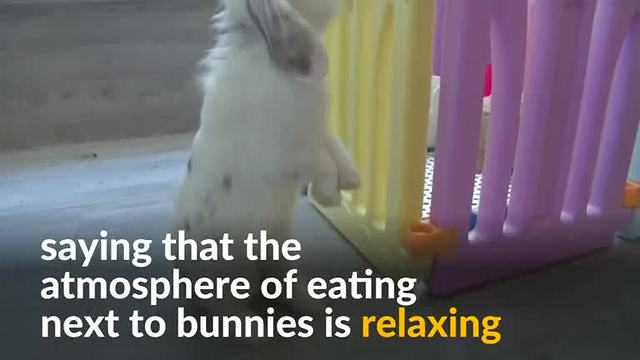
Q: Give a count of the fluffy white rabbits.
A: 1